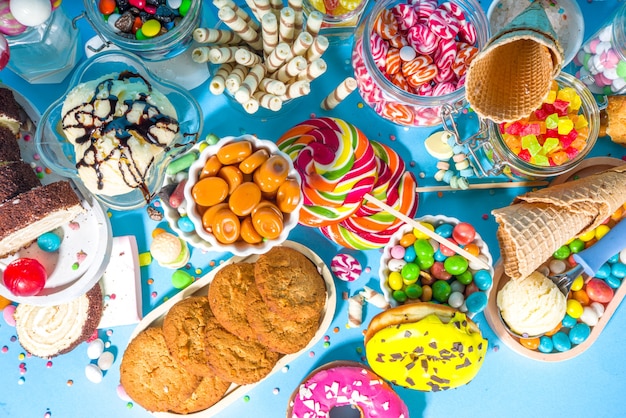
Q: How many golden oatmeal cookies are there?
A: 7